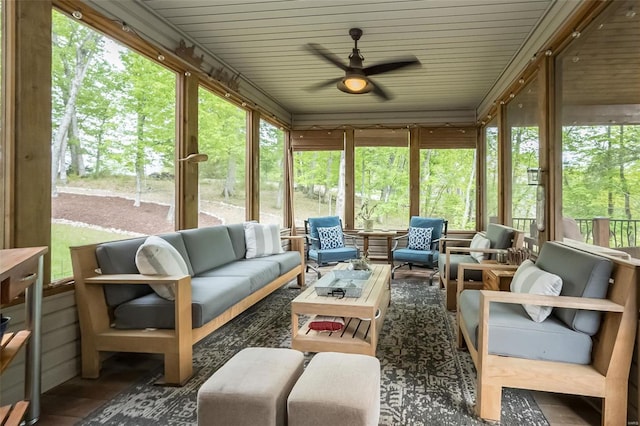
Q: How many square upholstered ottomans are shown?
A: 2